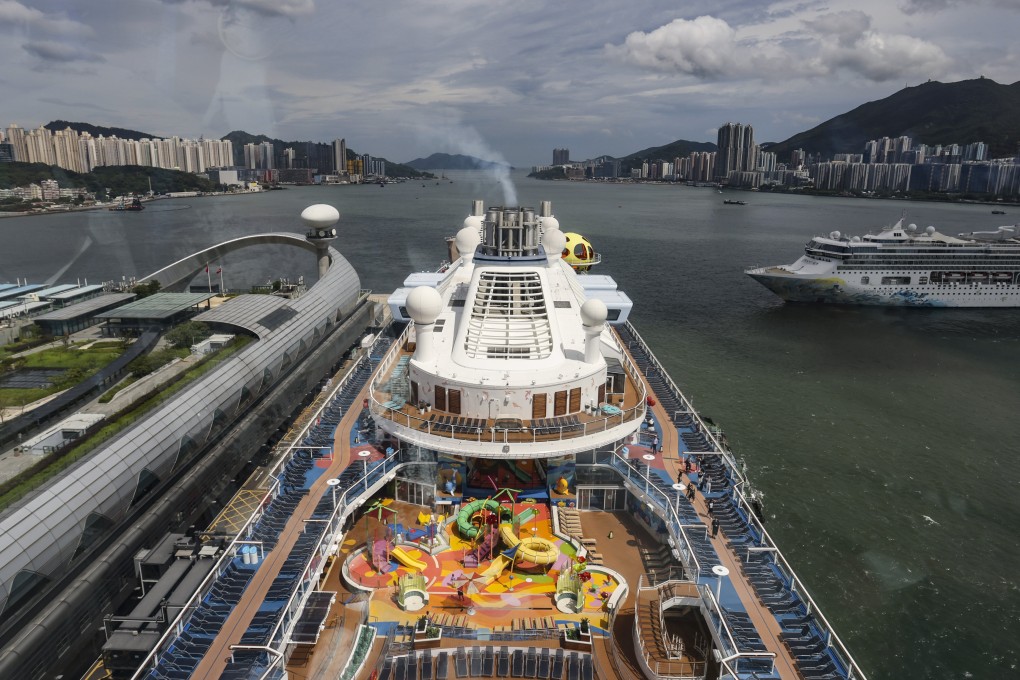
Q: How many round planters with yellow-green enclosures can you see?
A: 2